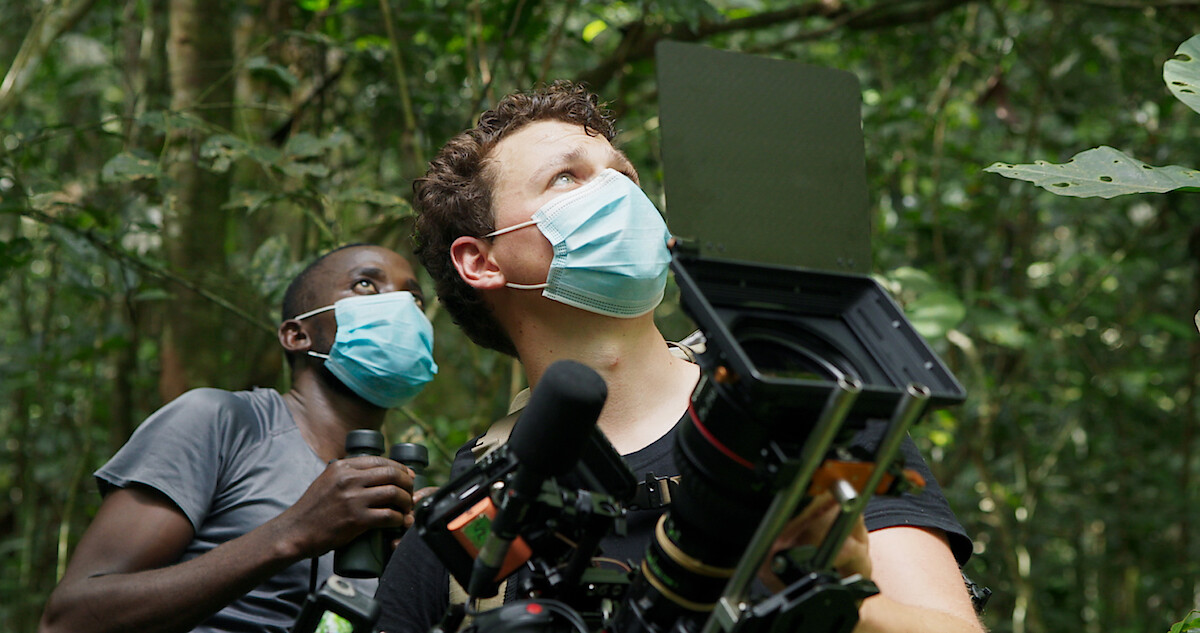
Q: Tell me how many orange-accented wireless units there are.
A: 1